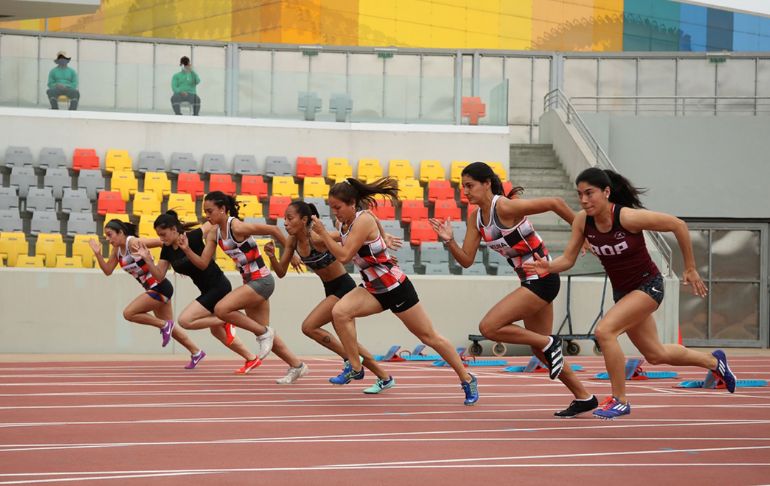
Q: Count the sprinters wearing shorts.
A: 7